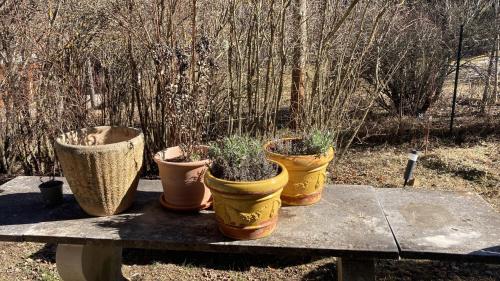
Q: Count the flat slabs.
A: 2